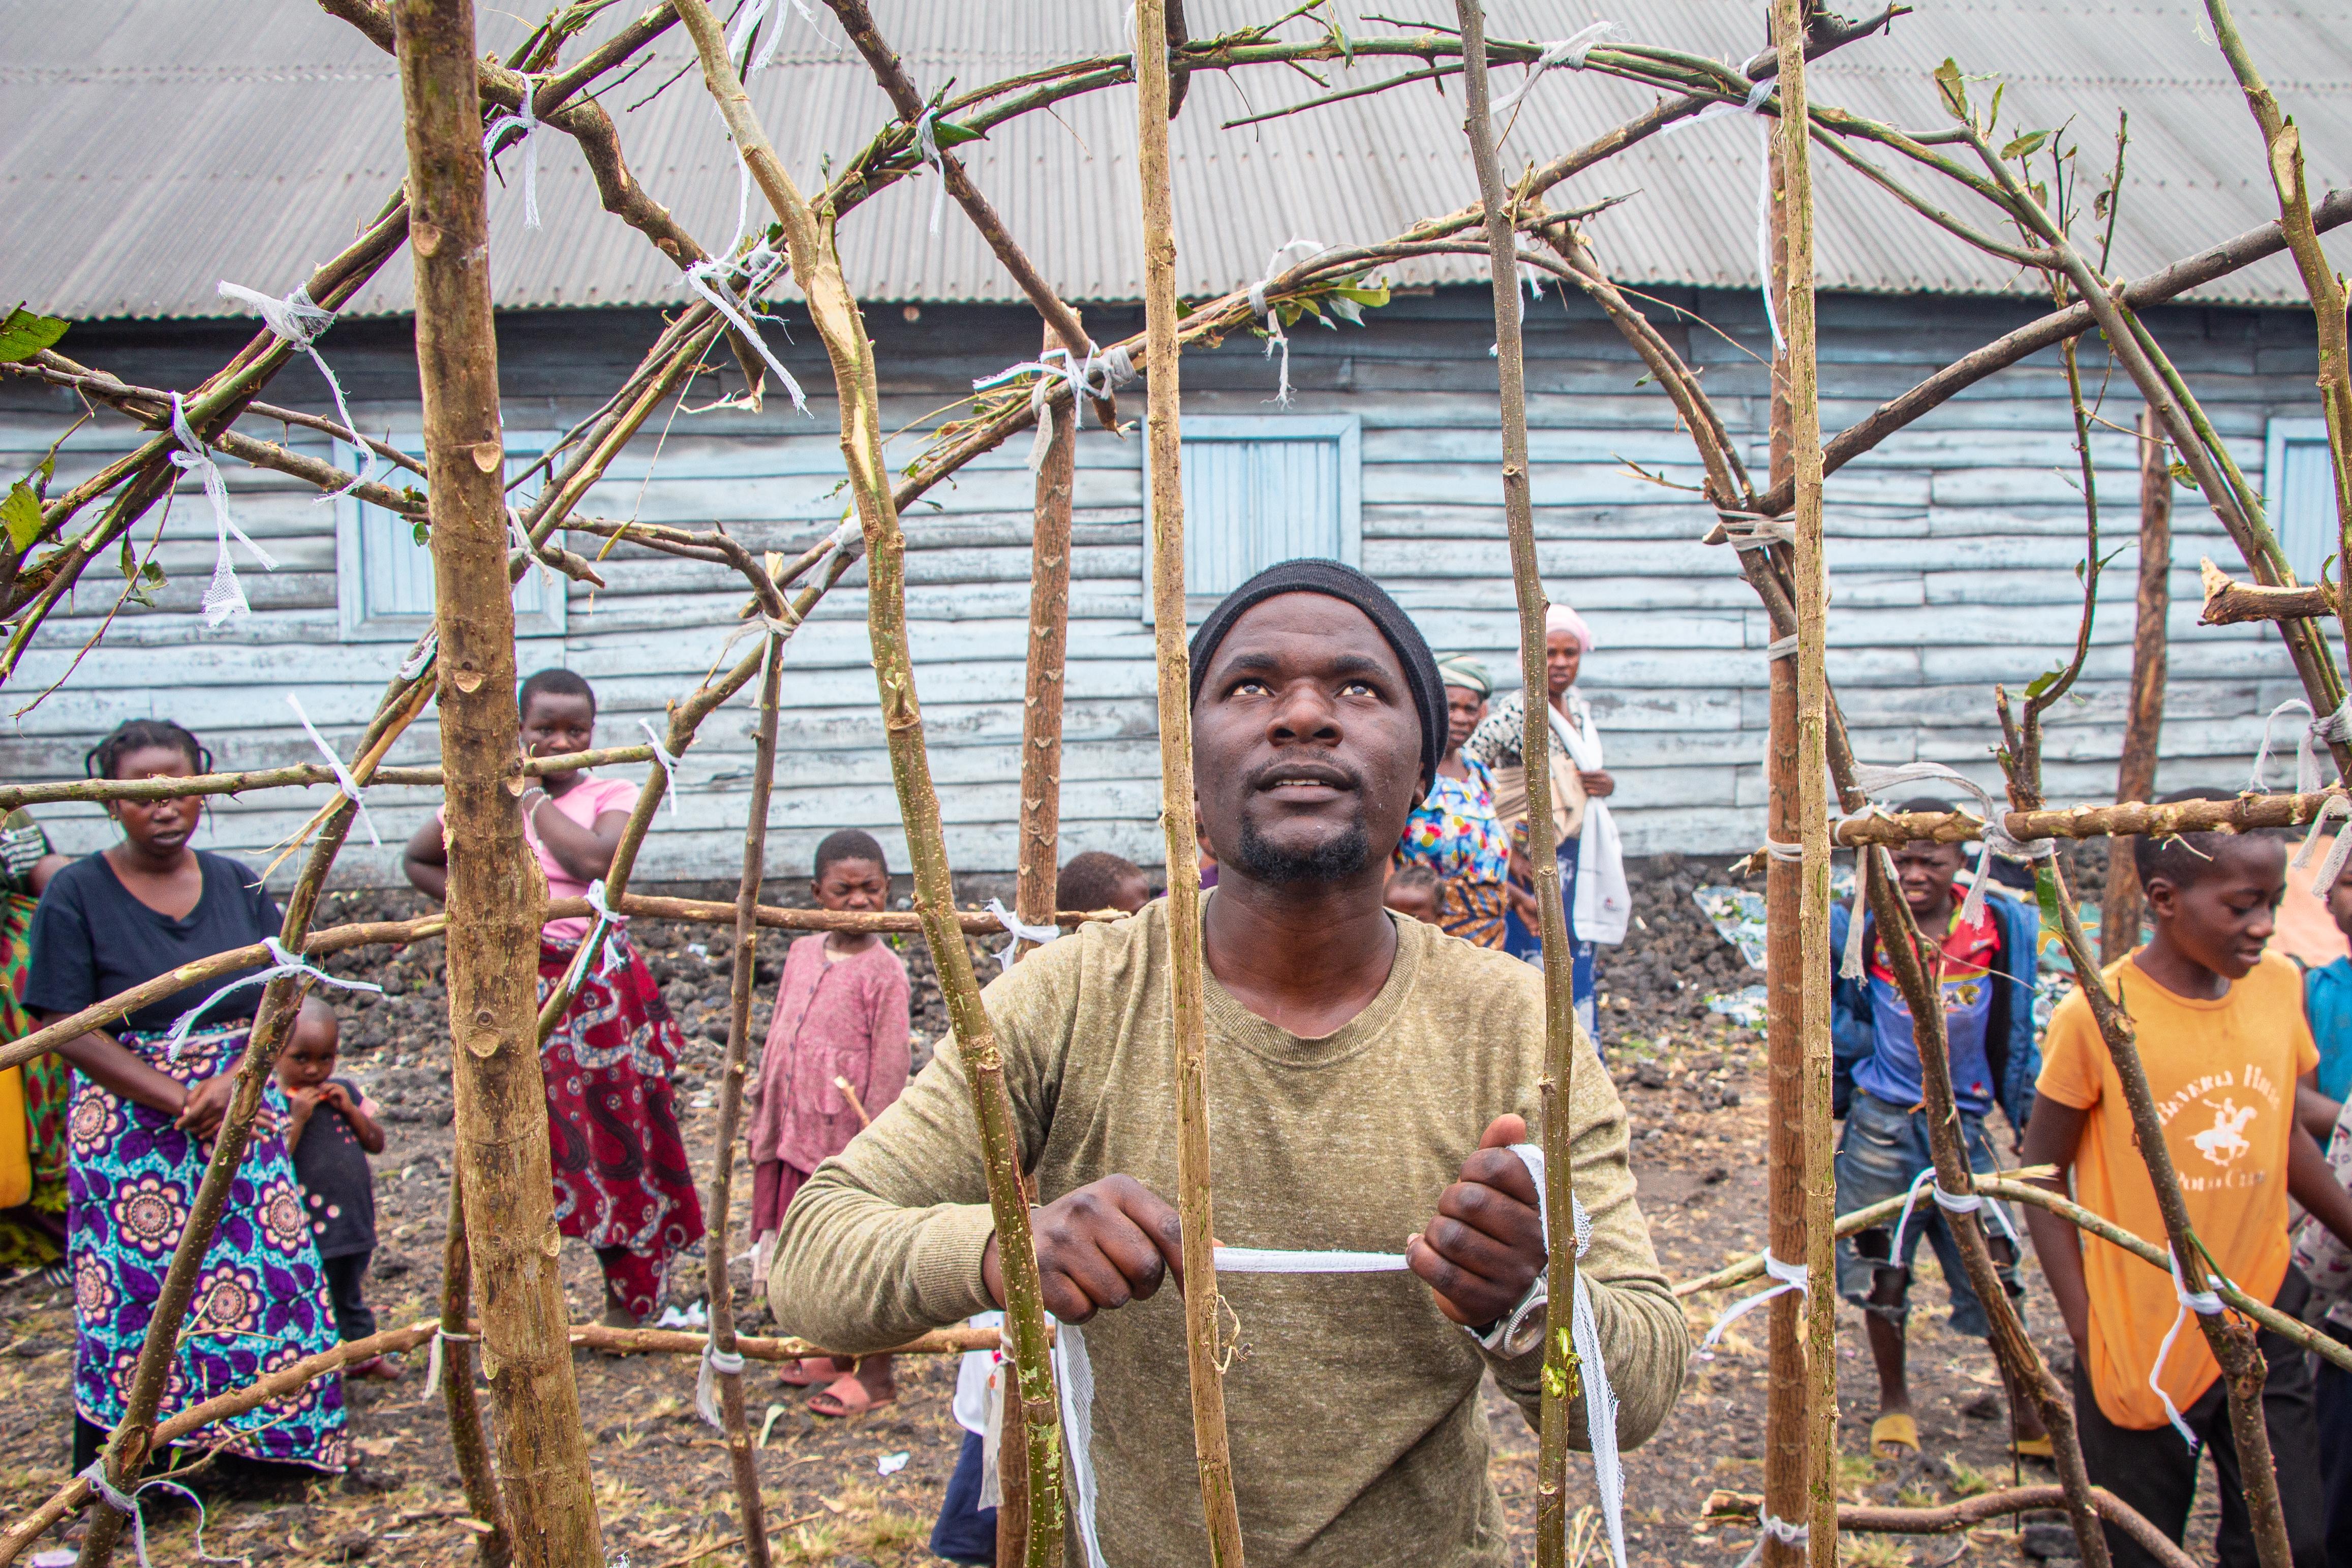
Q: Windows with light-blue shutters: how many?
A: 3